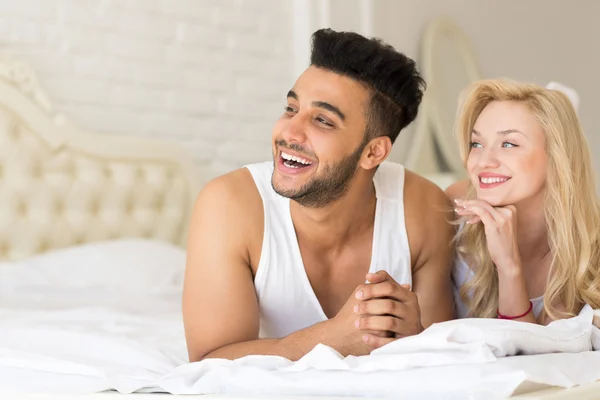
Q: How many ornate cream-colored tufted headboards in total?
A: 1